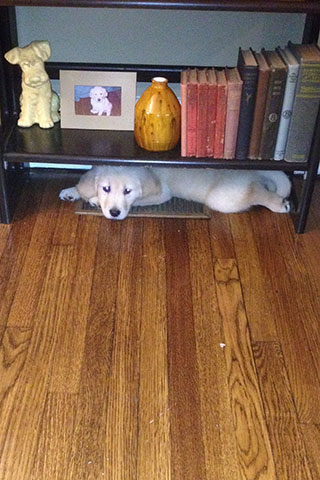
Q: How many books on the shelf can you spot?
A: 11